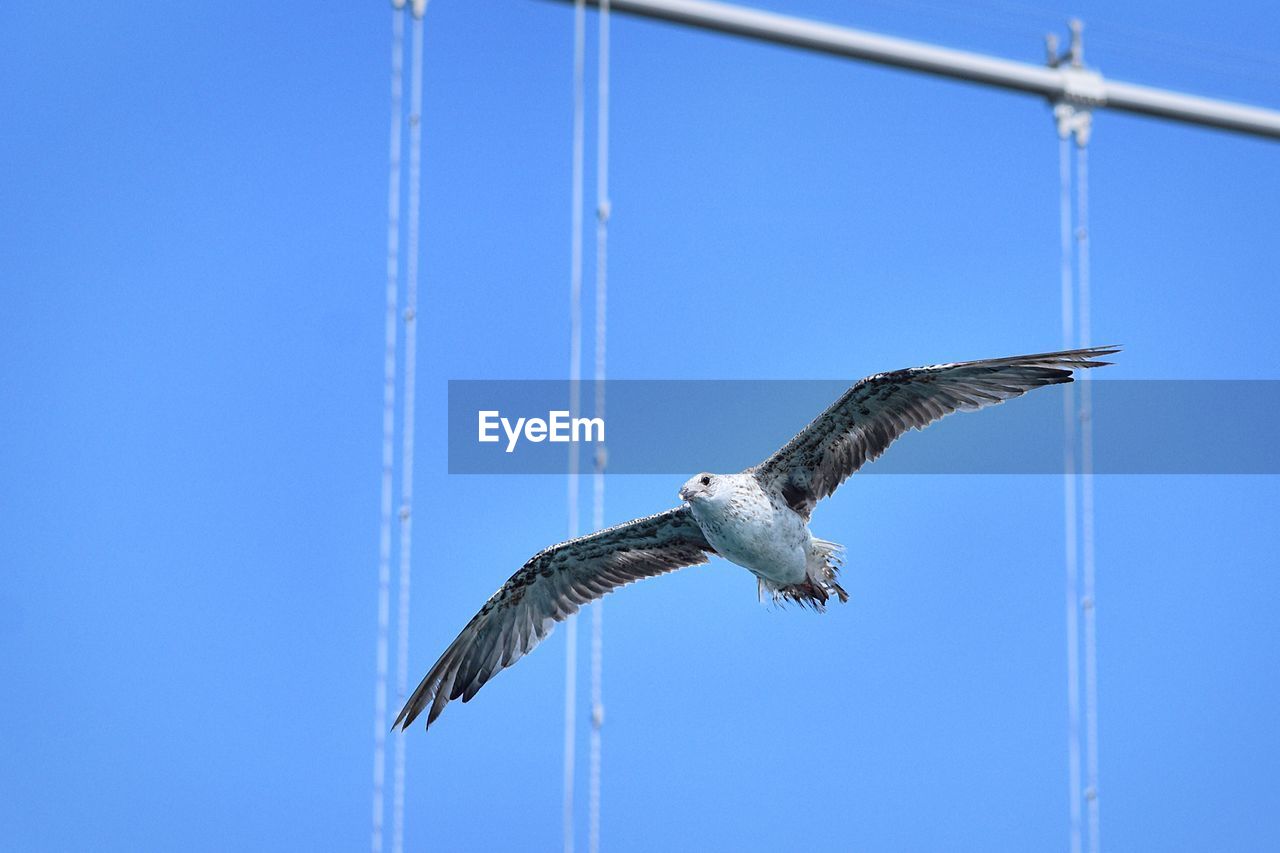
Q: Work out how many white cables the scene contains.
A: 6